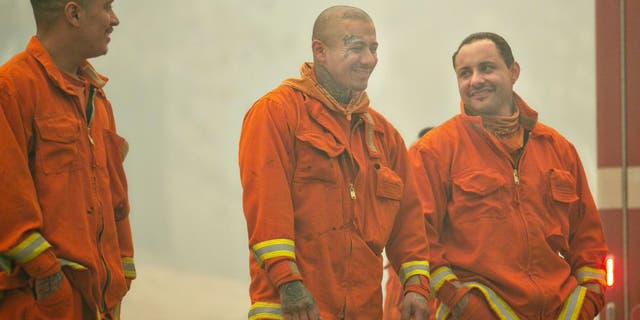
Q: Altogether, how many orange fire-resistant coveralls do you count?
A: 3